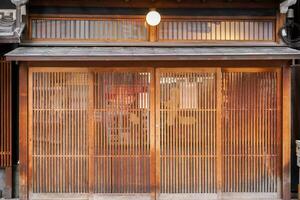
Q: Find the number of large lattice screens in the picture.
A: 4